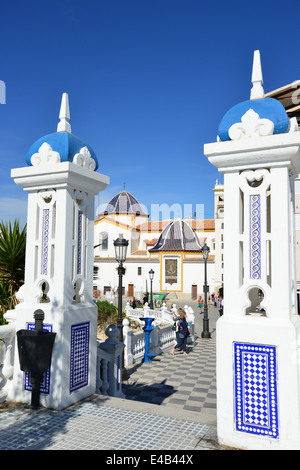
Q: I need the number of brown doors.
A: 2